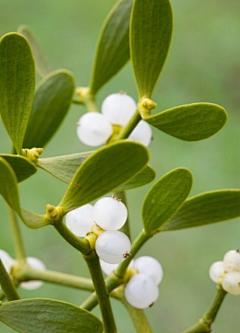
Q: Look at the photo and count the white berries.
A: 14